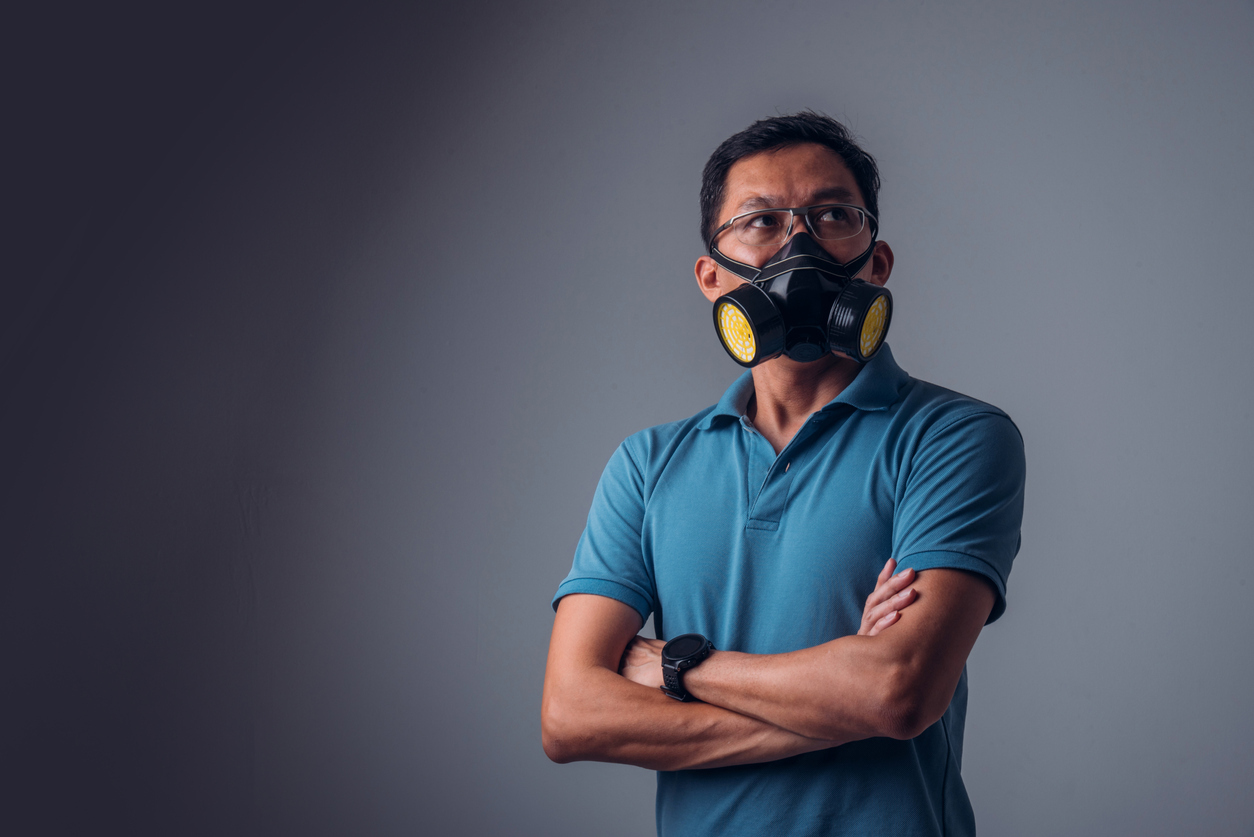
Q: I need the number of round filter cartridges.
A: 2